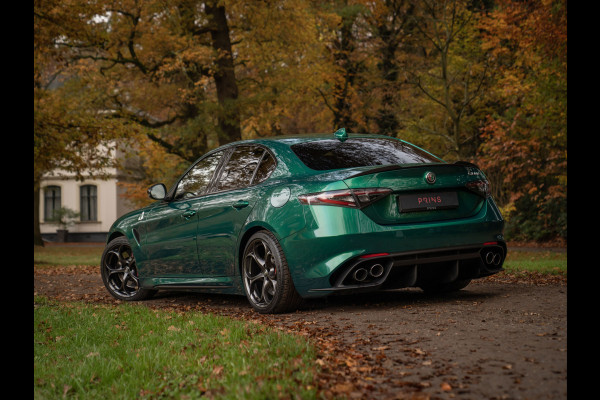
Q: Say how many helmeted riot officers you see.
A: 0